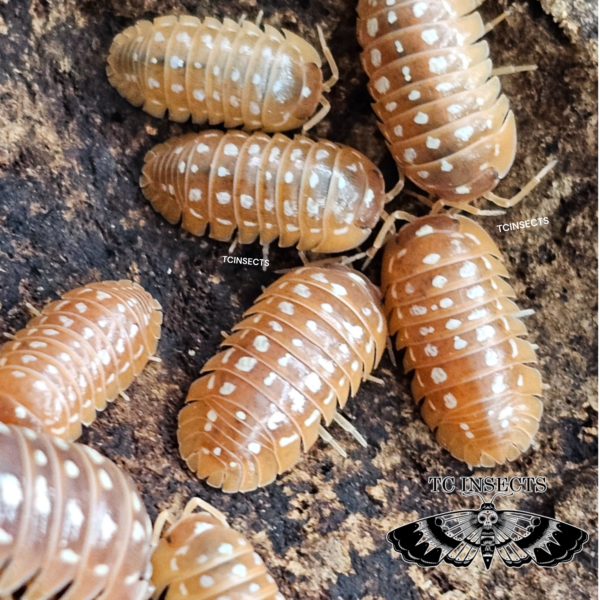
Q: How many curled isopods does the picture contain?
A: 0